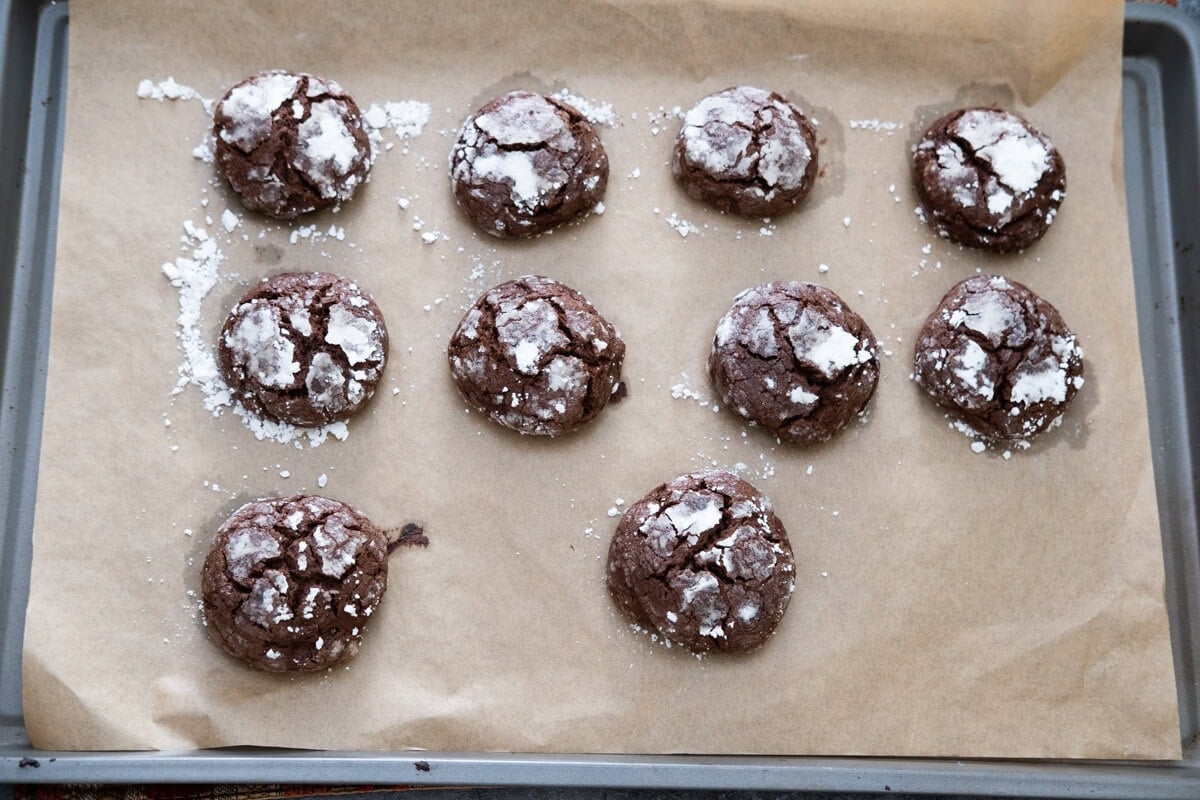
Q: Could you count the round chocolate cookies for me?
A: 10